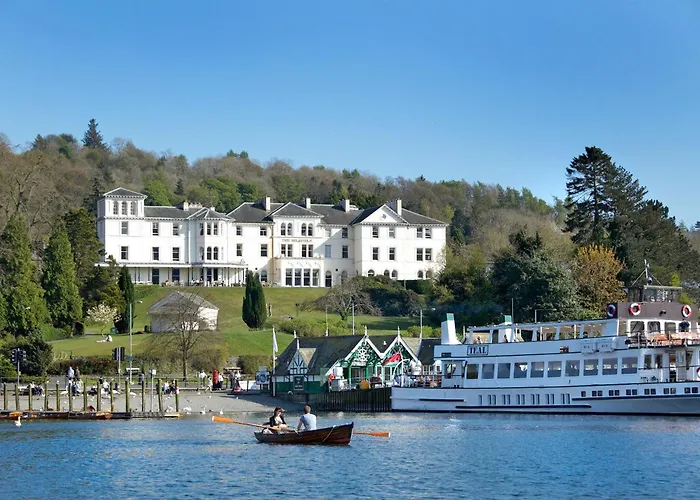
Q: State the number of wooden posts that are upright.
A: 13